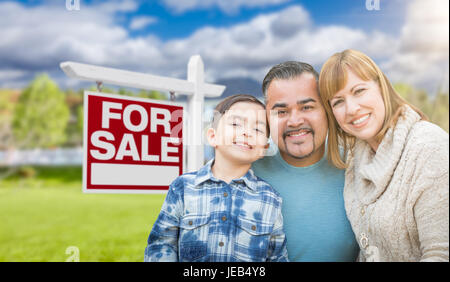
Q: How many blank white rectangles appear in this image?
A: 1